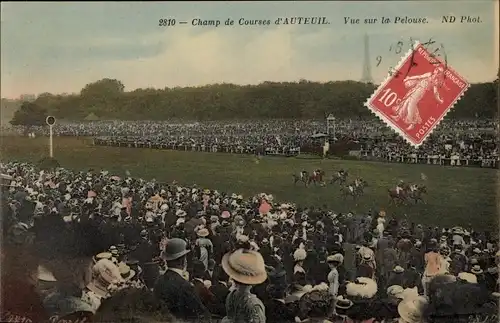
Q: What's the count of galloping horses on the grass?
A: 7